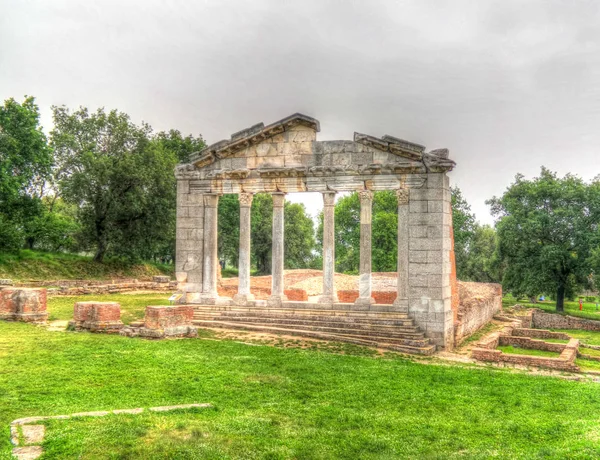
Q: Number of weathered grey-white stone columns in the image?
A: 6